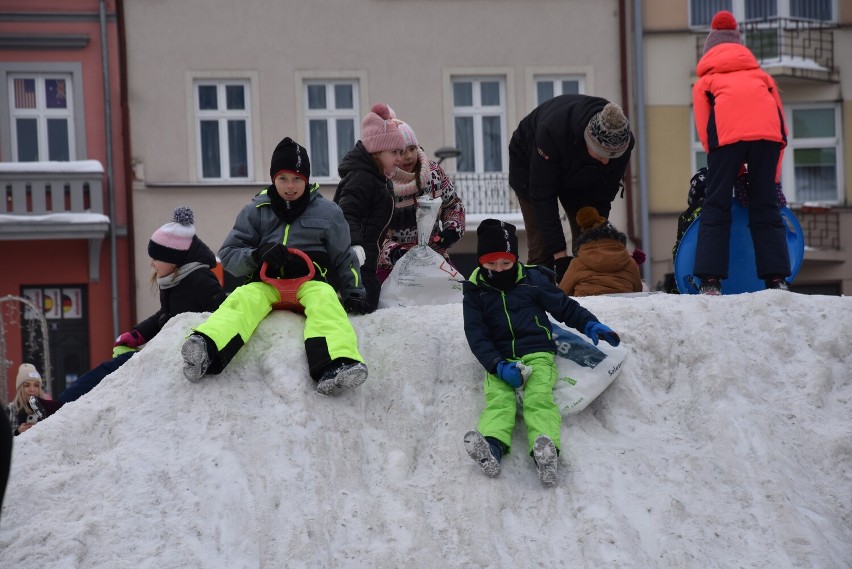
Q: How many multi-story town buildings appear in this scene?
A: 3